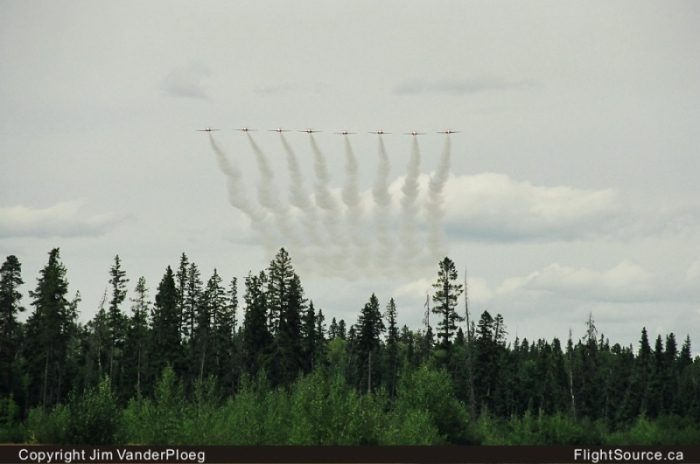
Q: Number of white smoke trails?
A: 8